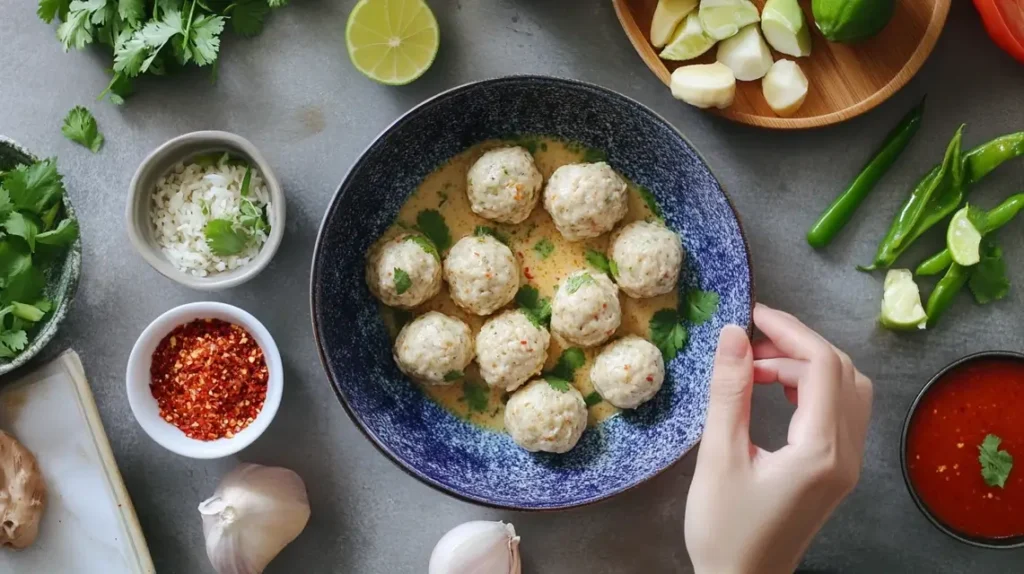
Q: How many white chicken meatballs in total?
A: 10